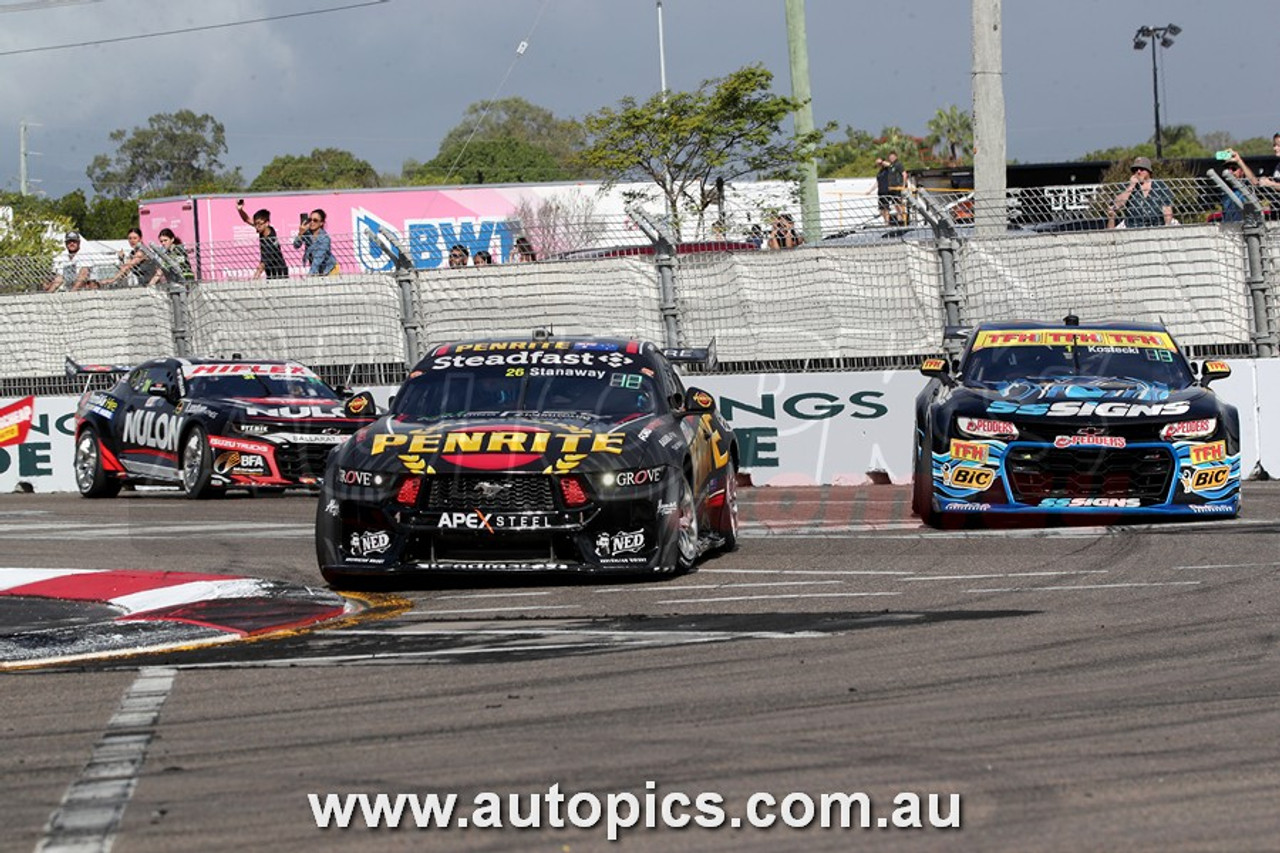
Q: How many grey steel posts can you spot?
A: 5